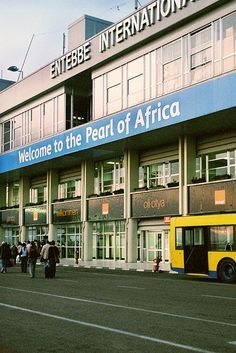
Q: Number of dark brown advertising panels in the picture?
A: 6